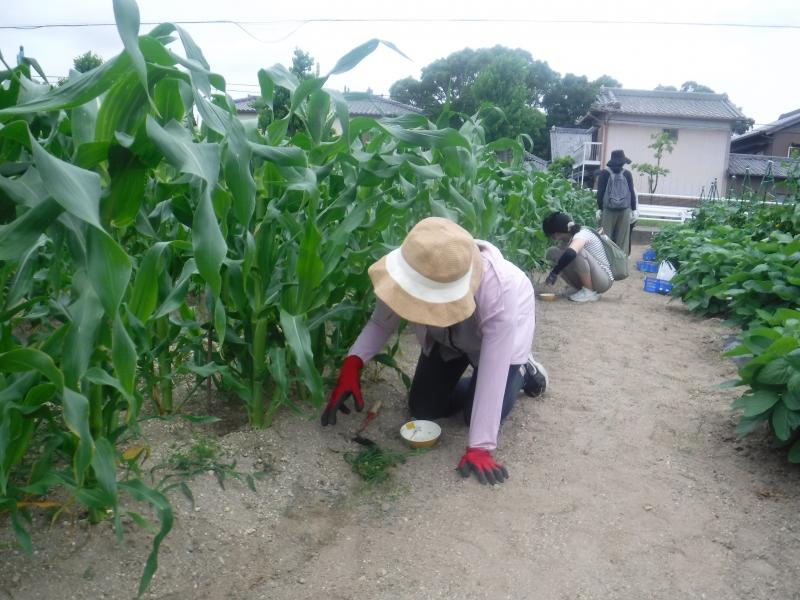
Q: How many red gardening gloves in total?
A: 2